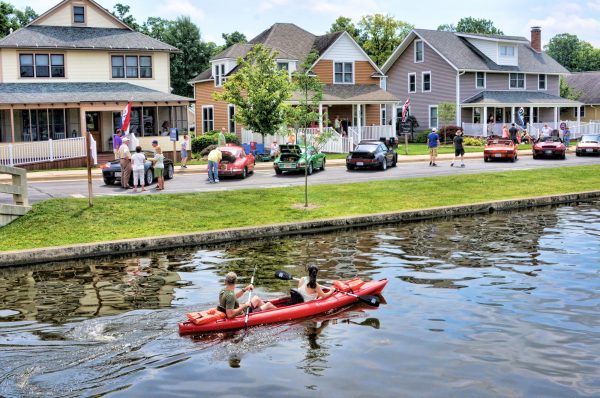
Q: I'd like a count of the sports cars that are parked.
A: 7